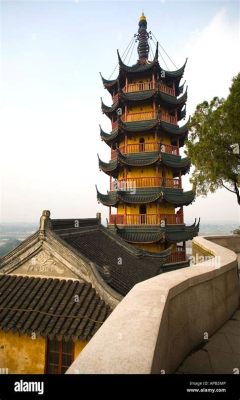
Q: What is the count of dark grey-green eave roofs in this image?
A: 6